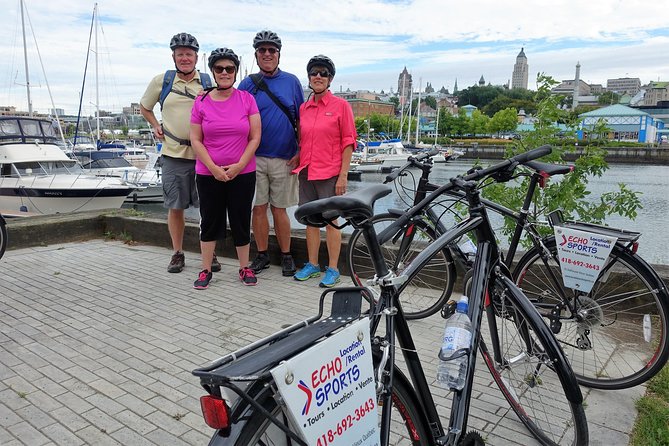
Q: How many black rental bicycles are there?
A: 2